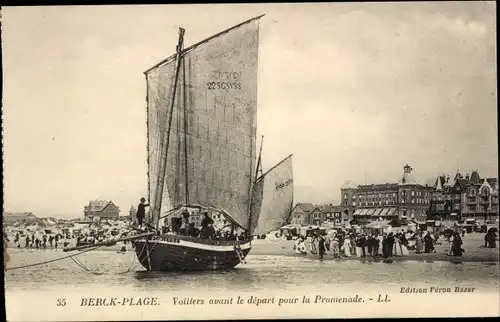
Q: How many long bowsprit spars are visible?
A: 1